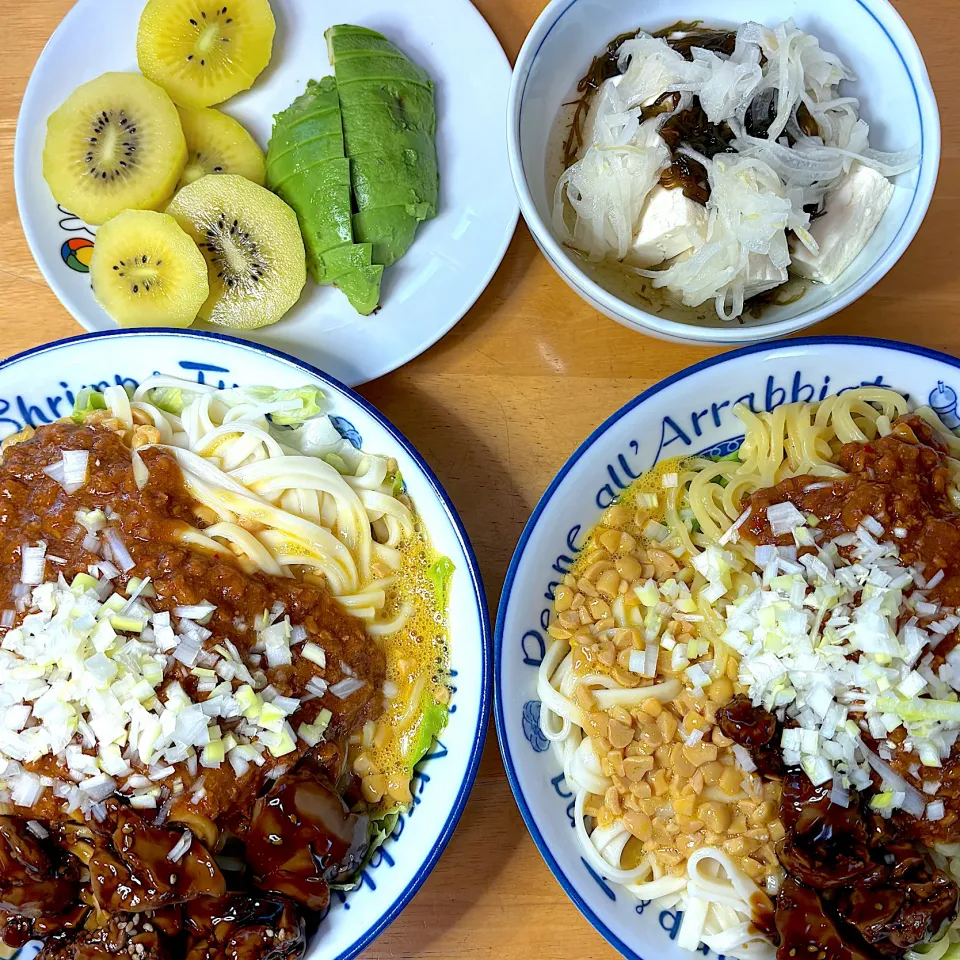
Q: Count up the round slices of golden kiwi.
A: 5